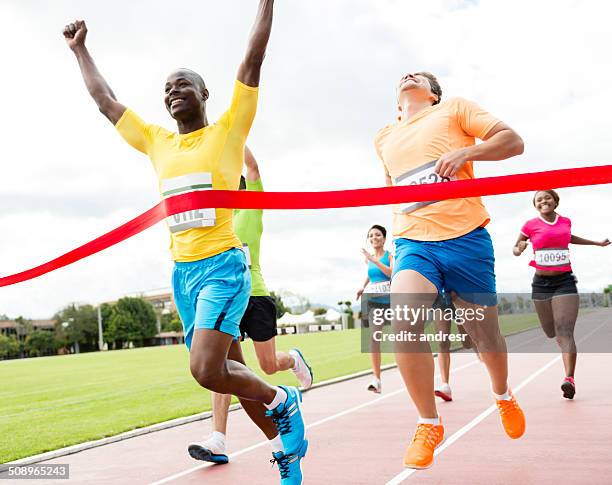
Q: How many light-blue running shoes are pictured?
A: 2